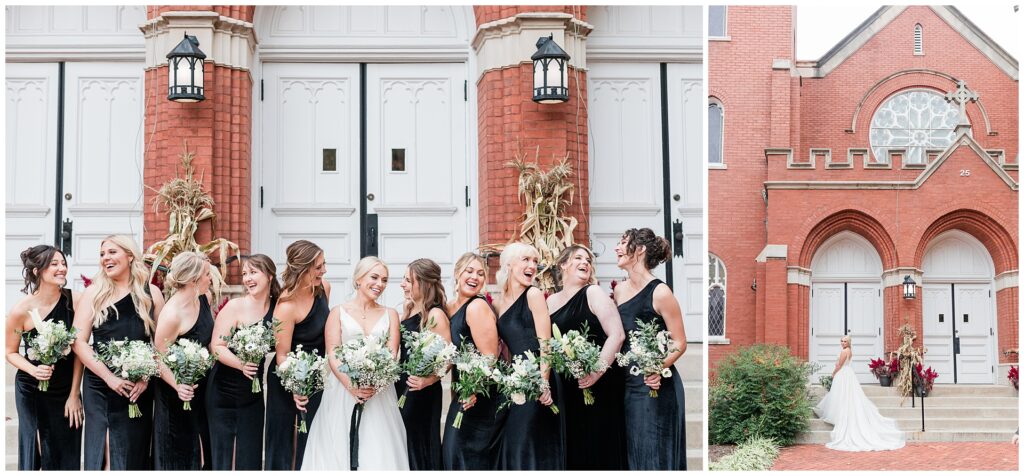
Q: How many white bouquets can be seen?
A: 11